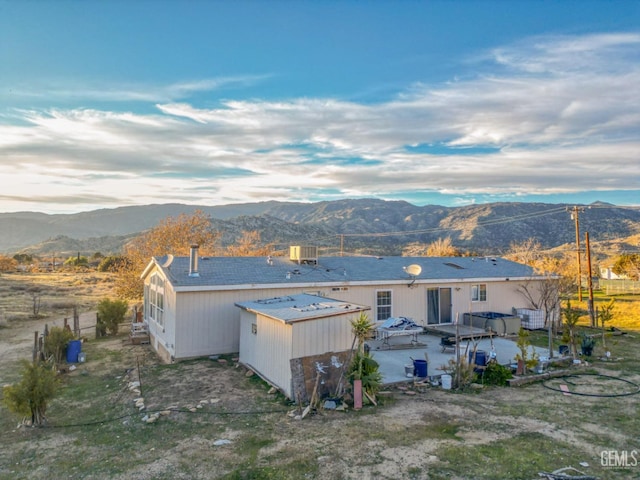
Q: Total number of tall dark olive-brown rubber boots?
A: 0